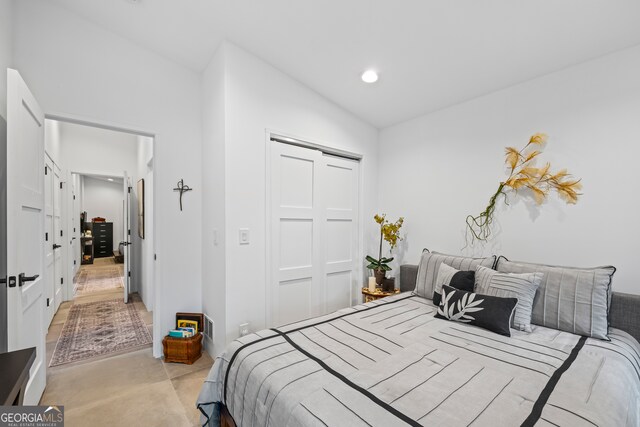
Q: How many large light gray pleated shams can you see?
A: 2